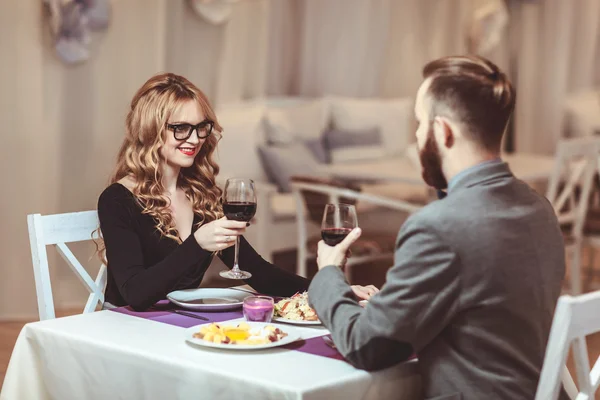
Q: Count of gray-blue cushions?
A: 3